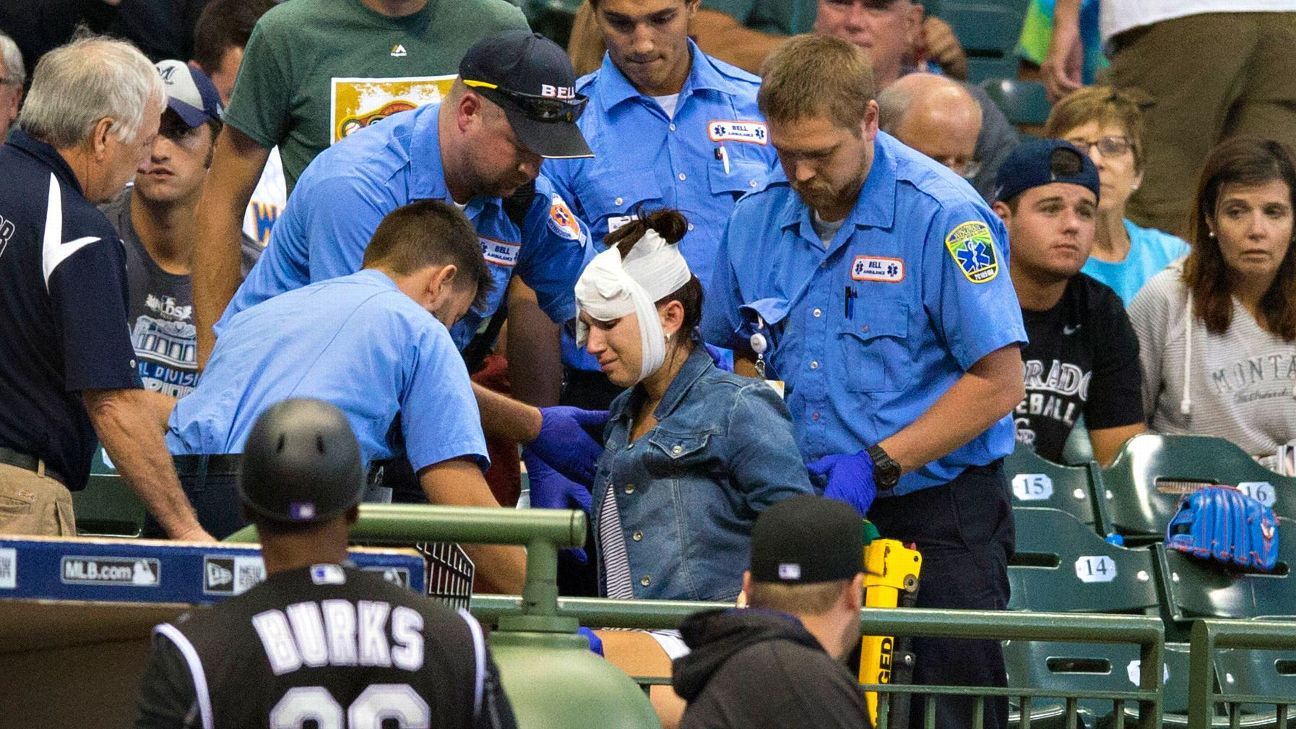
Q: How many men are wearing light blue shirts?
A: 4